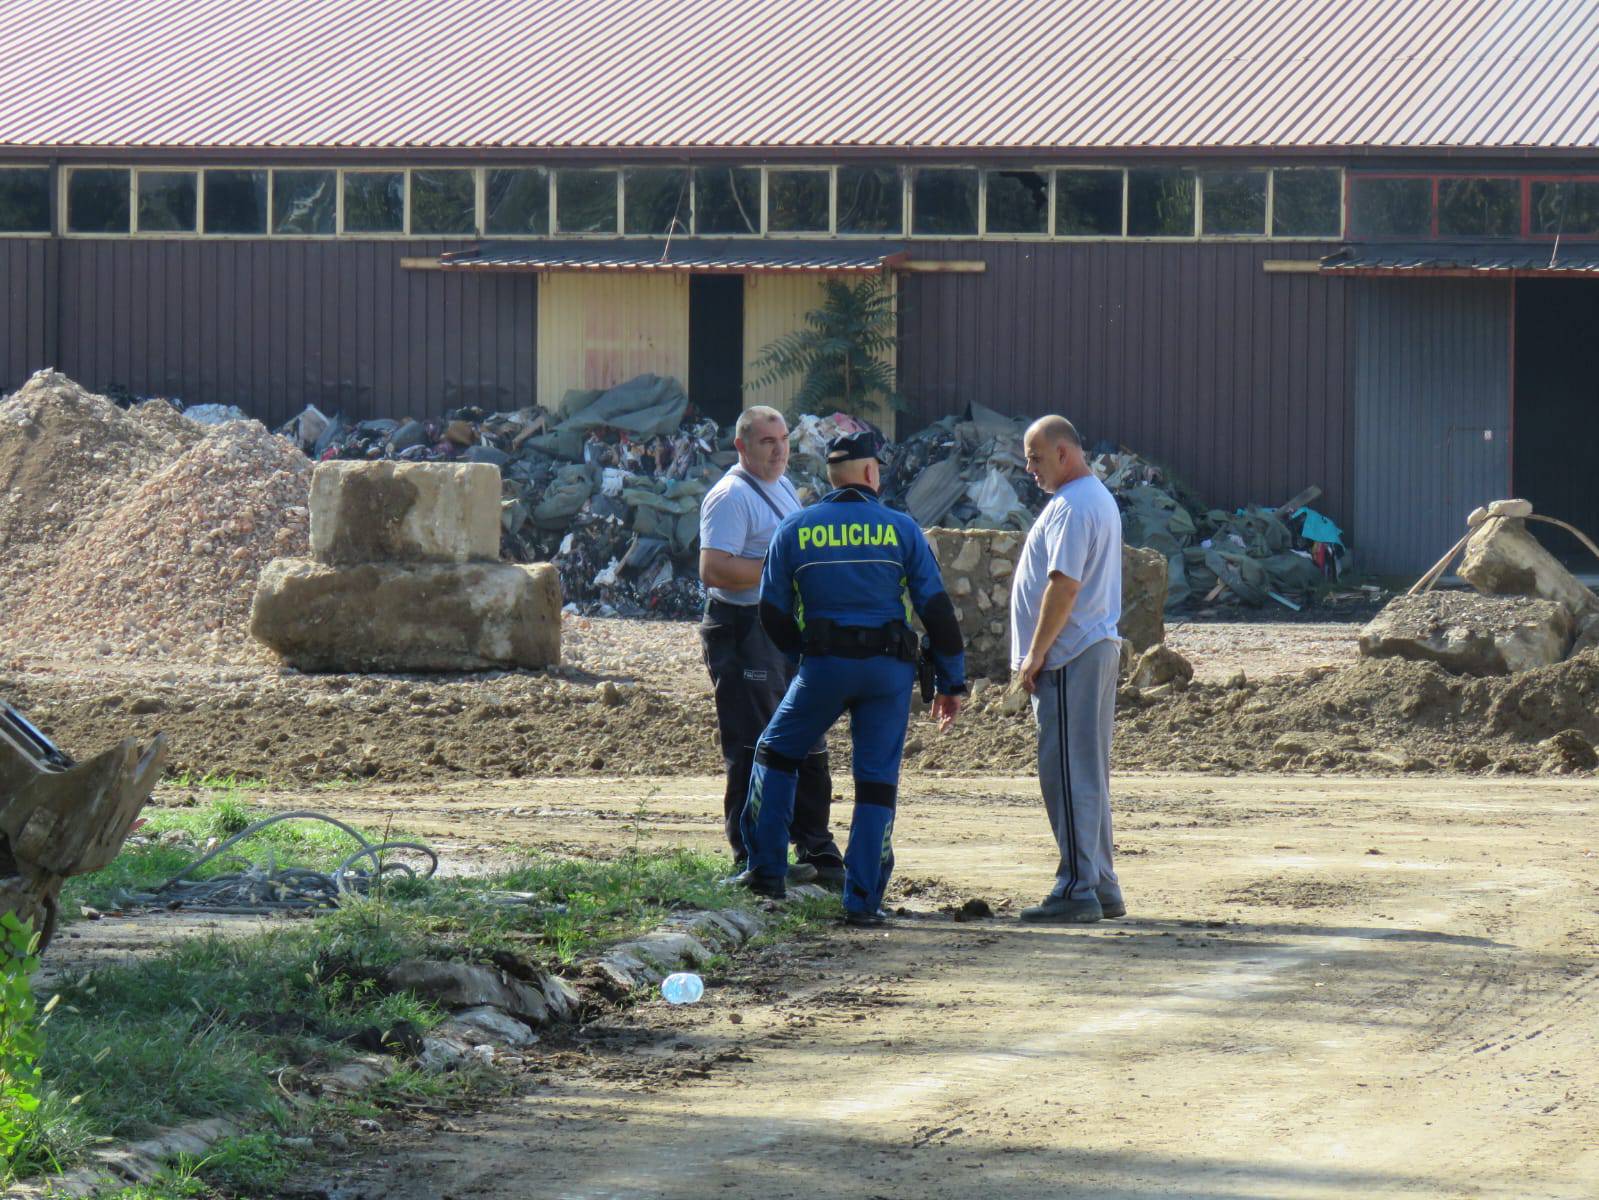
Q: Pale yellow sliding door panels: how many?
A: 2